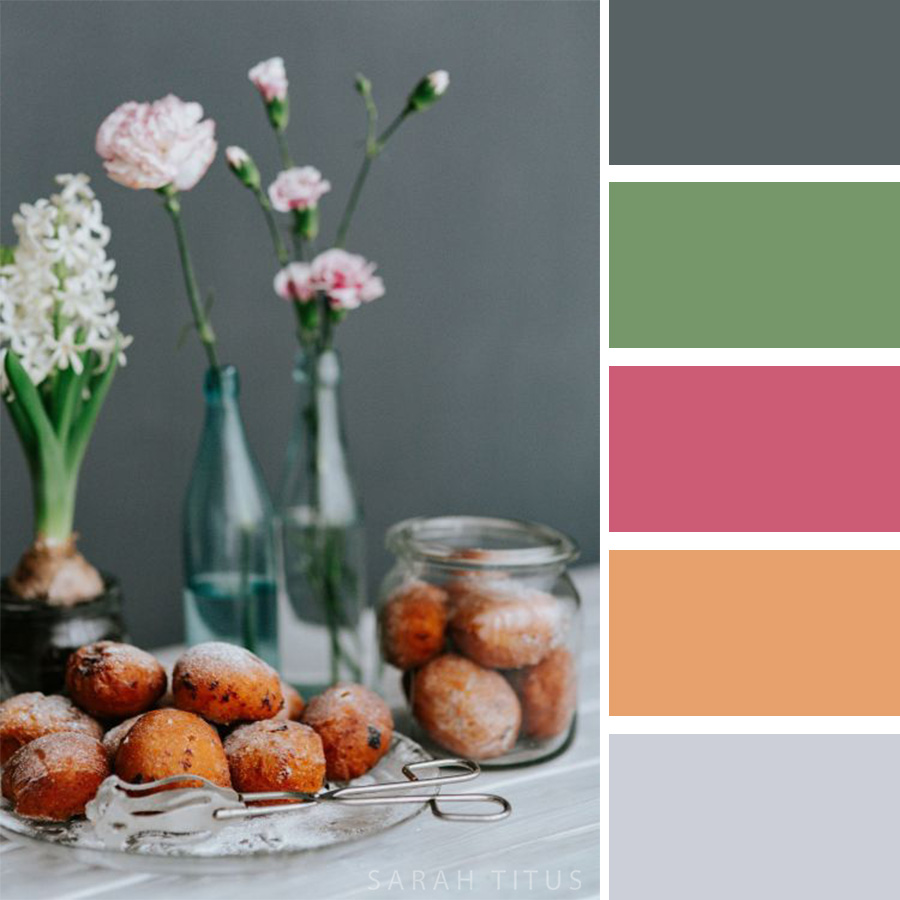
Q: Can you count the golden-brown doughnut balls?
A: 14